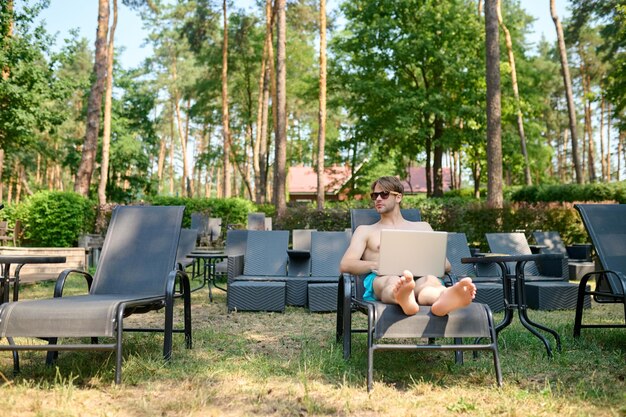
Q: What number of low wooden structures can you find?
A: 1